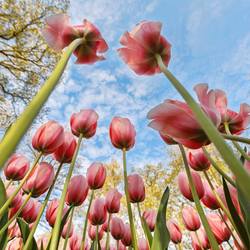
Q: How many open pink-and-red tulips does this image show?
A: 4